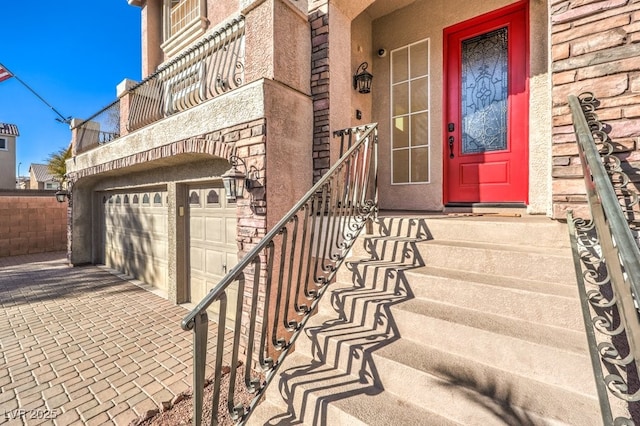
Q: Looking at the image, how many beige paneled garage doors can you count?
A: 2